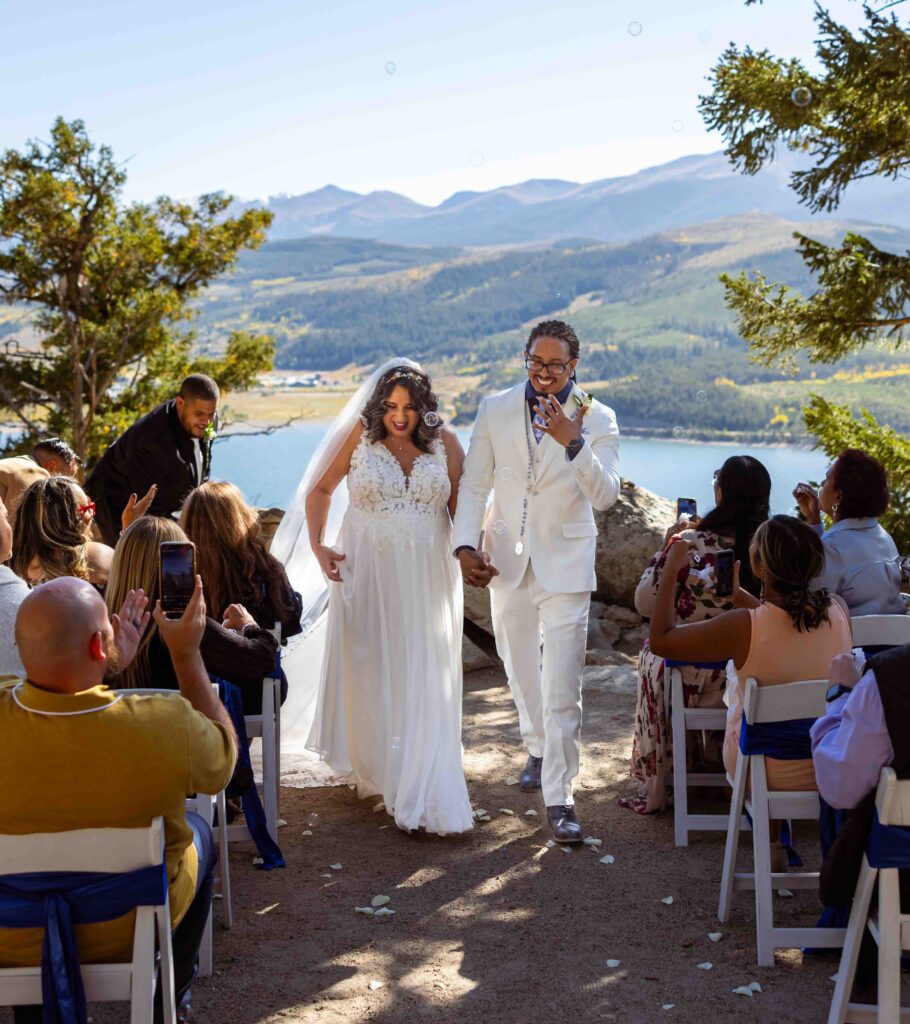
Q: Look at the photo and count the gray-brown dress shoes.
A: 2